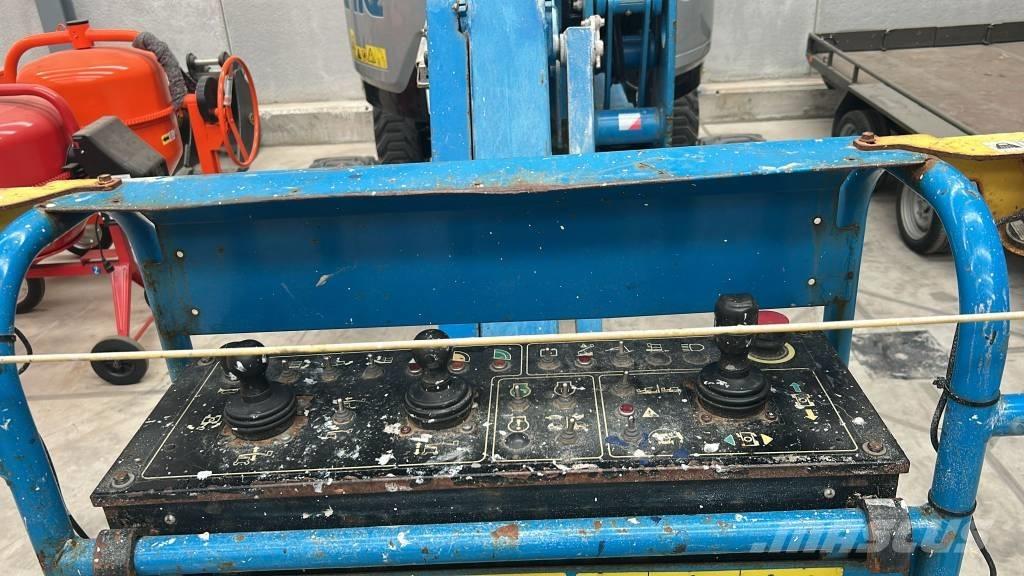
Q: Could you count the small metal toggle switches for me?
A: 11